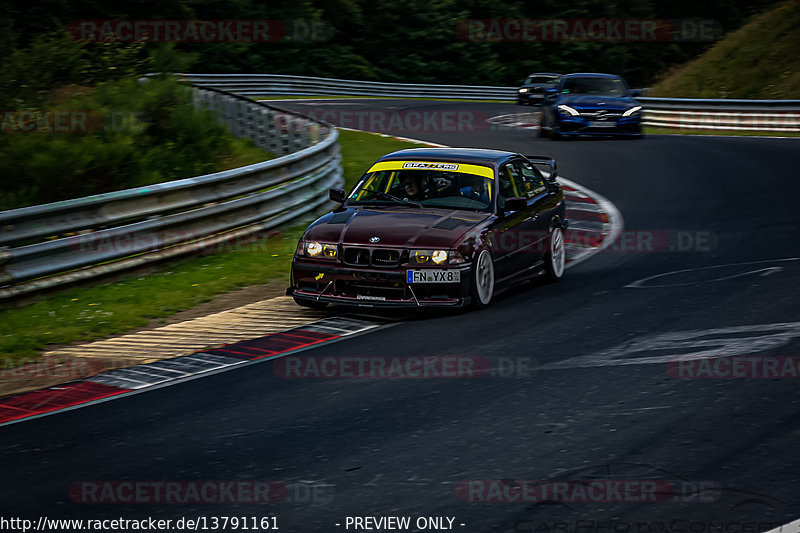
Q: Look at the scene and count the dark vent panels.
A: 2